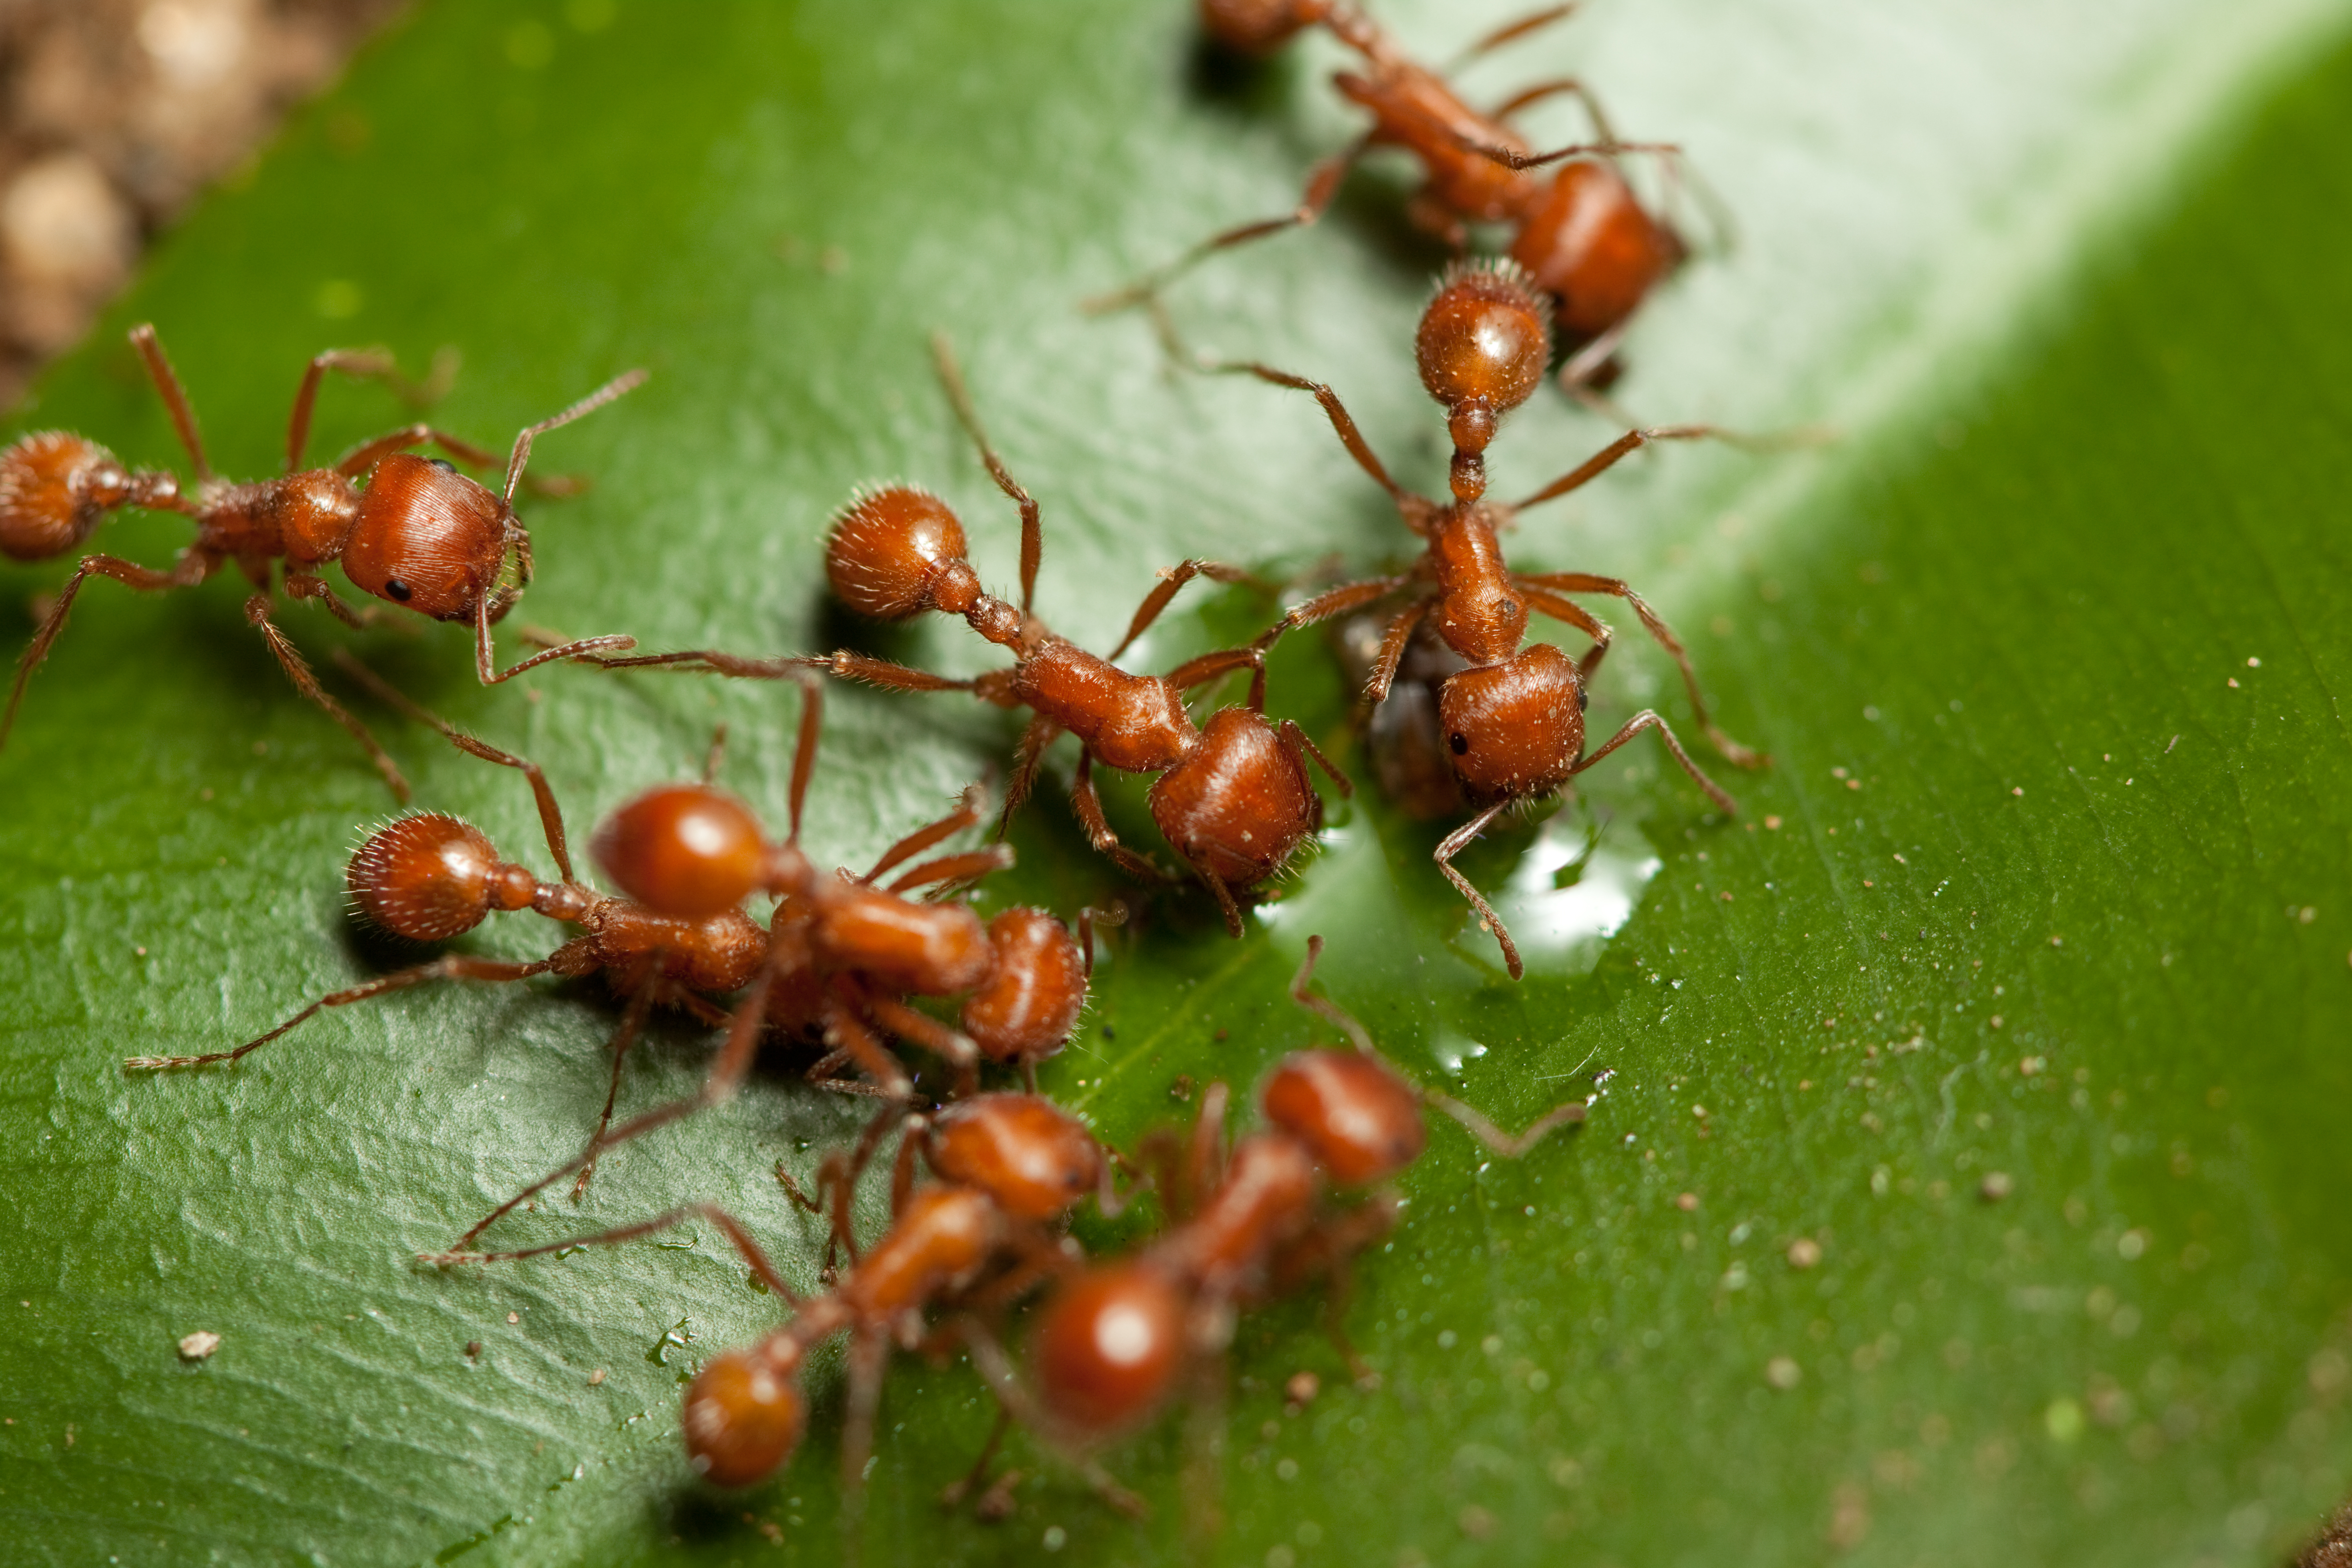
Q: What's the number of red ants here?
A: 8